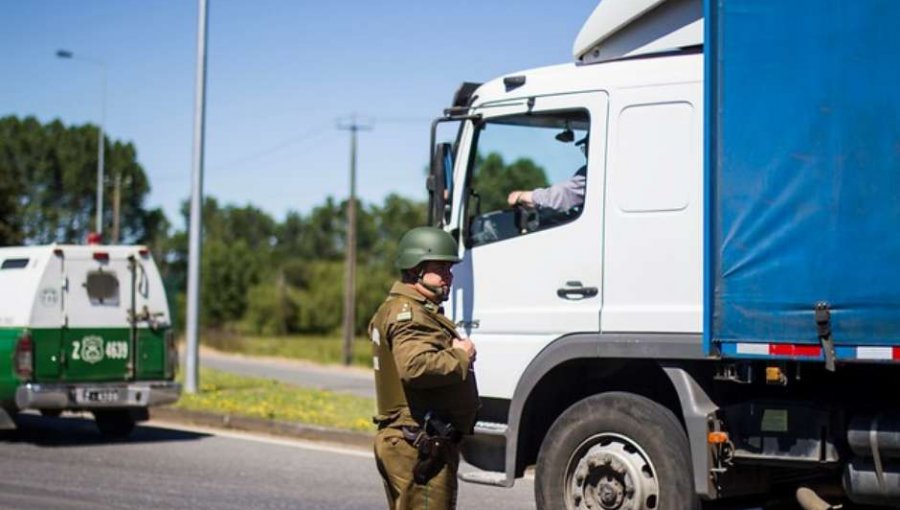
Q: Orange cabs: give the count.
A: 0